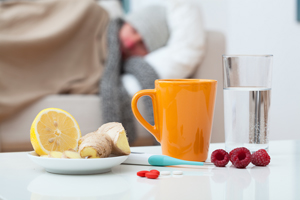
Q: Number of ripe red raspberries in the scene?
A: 3